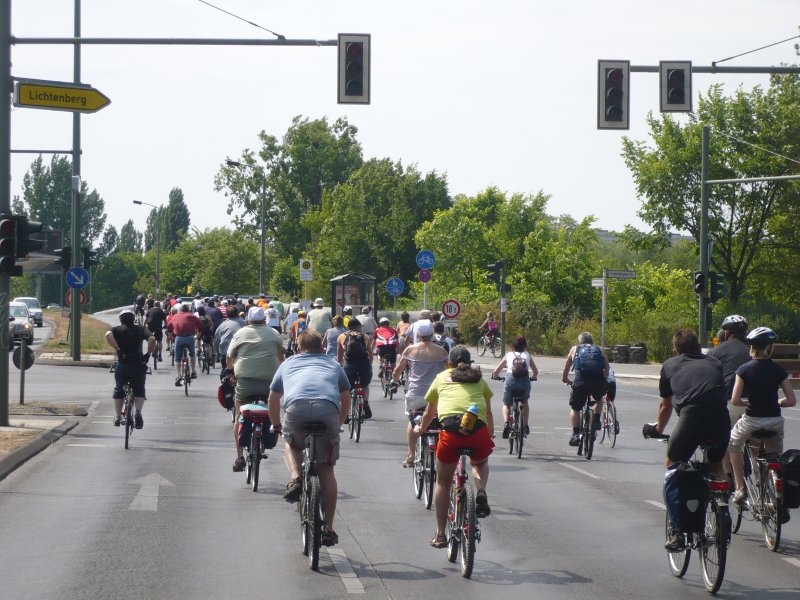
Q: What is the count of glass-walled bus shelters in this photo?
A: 1